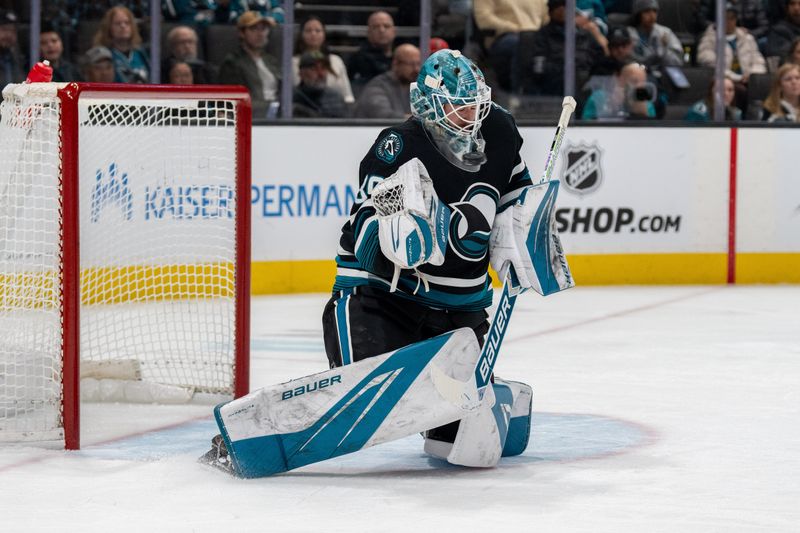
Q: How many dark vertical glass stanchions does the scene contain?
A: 6